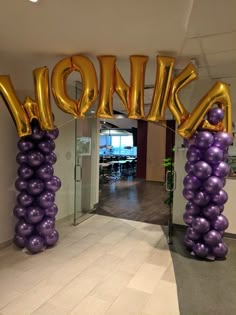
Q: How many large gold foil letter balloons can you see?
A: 5